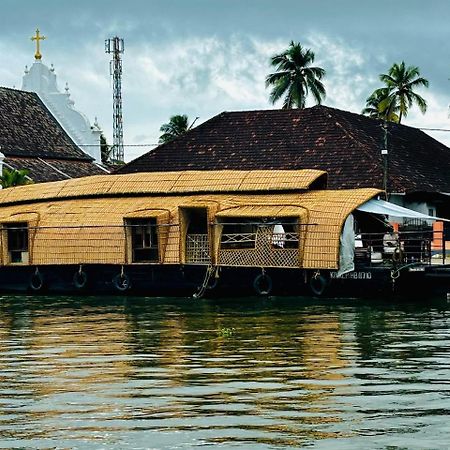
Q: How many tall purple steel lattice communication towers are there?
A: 0